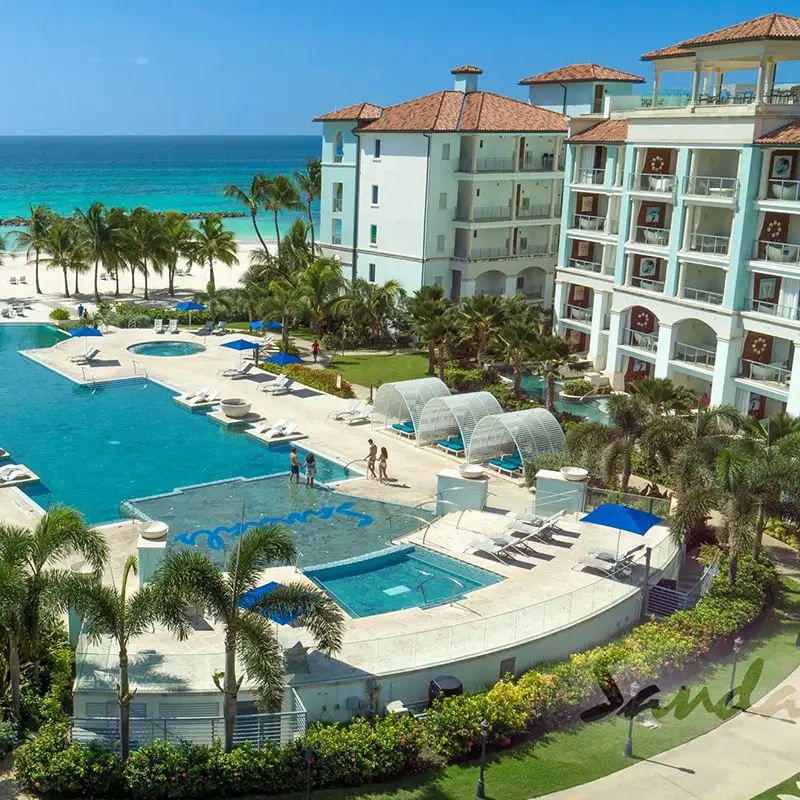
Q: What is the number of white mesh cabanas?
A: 3